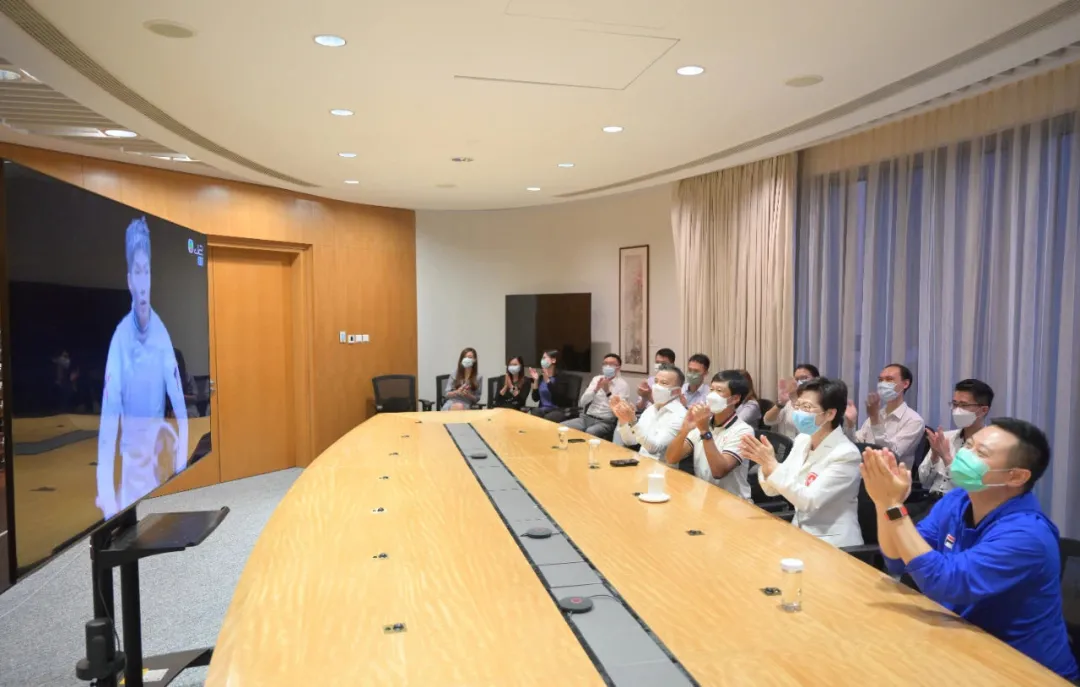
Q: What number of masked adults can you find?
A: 13